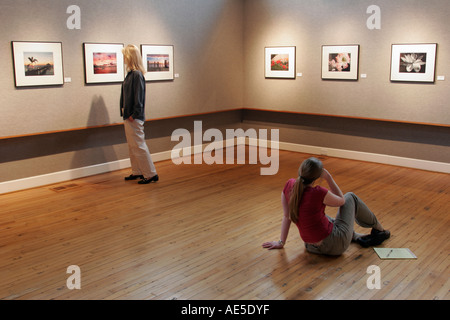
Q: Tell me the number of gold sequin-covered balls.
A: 0